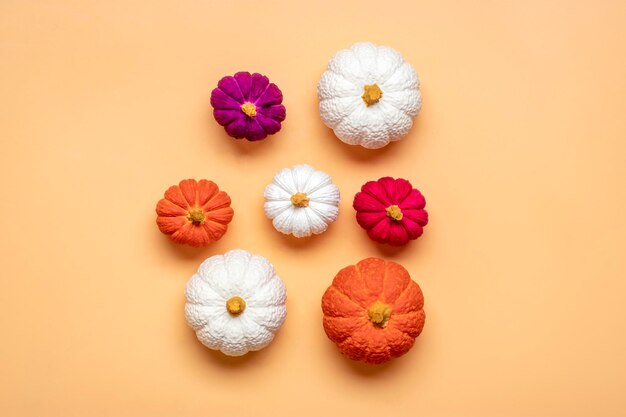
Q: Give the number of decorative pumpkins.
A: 7